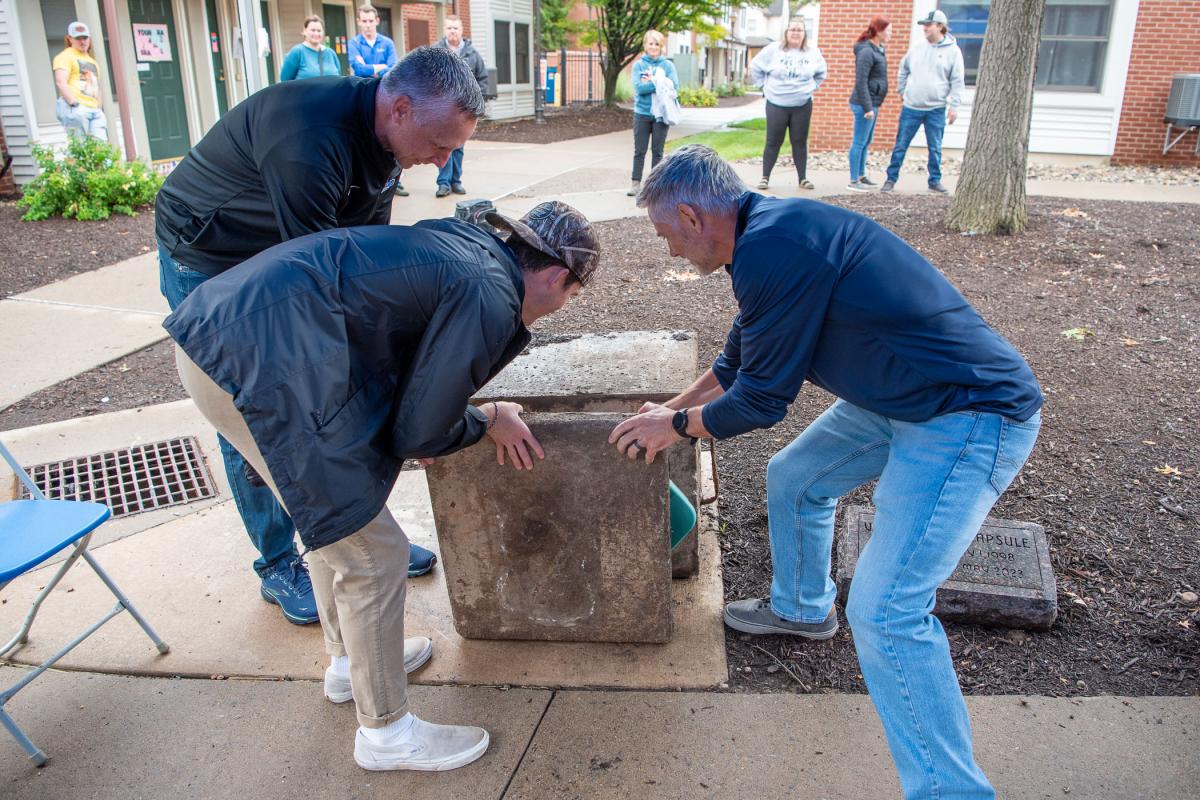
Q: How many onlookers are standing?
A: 8